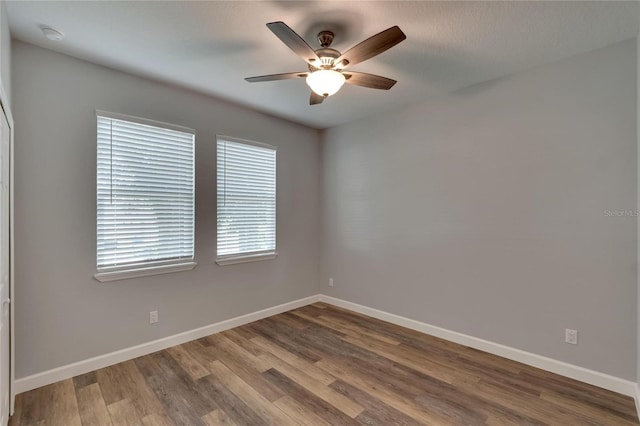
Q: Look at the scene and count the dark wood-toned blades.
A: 5